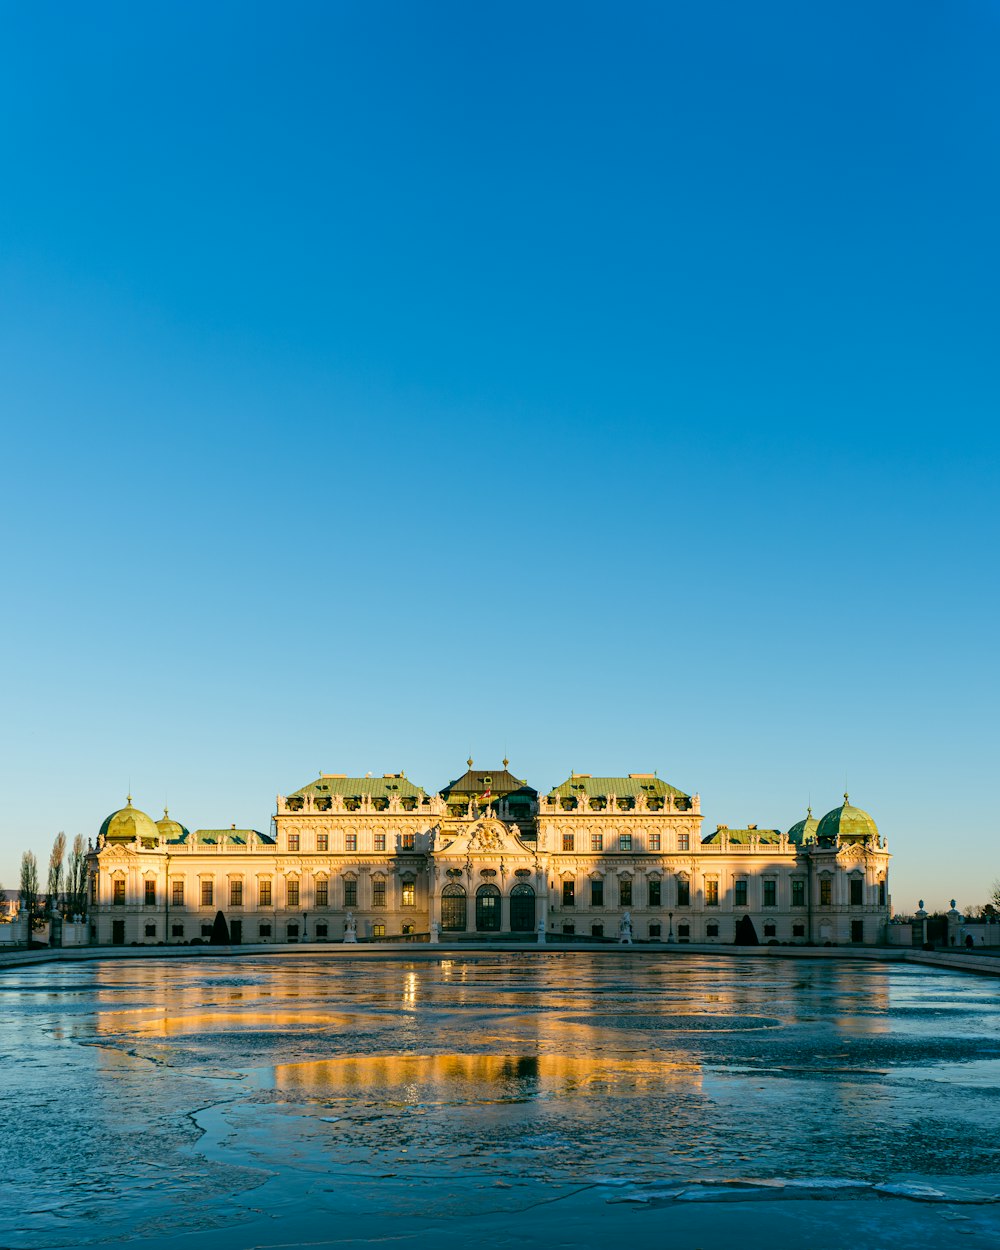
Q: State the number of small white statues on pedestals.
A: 4